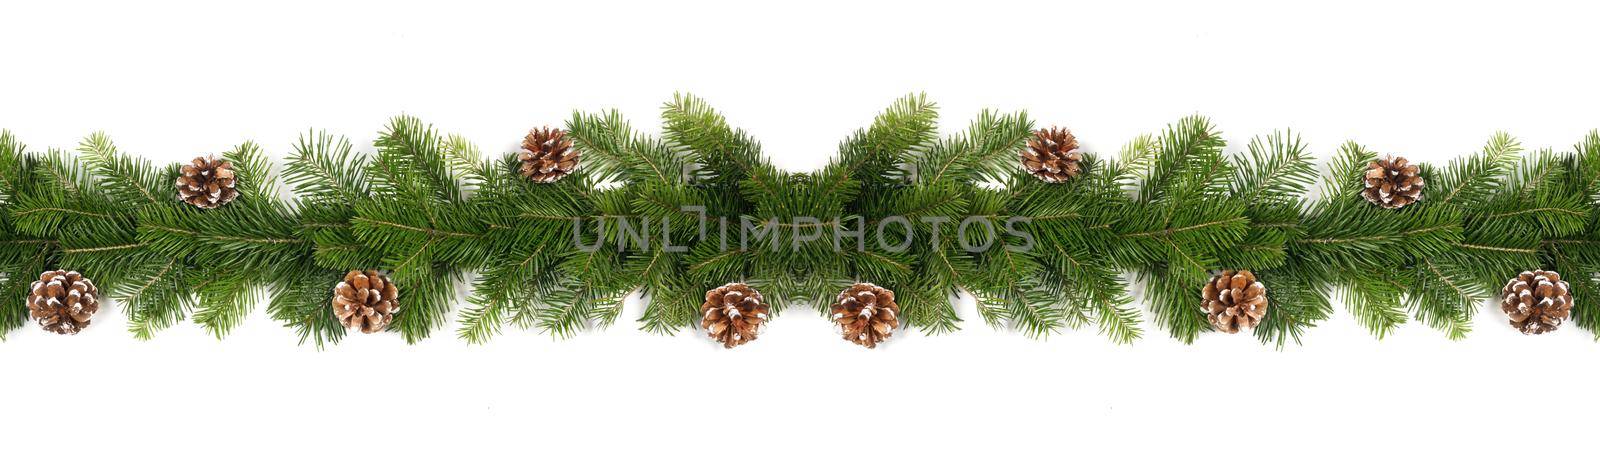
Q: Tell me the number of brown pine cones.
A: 10